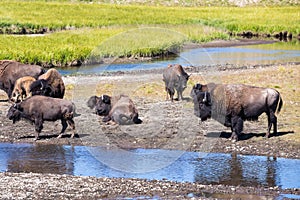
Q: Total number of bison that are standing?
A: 6